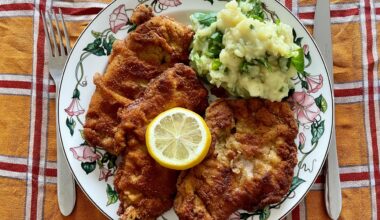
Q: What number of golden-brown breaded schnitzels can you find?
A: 3